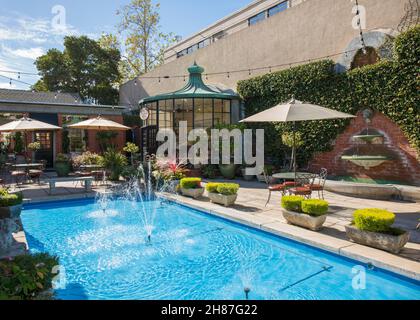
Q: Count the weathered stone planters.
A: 4